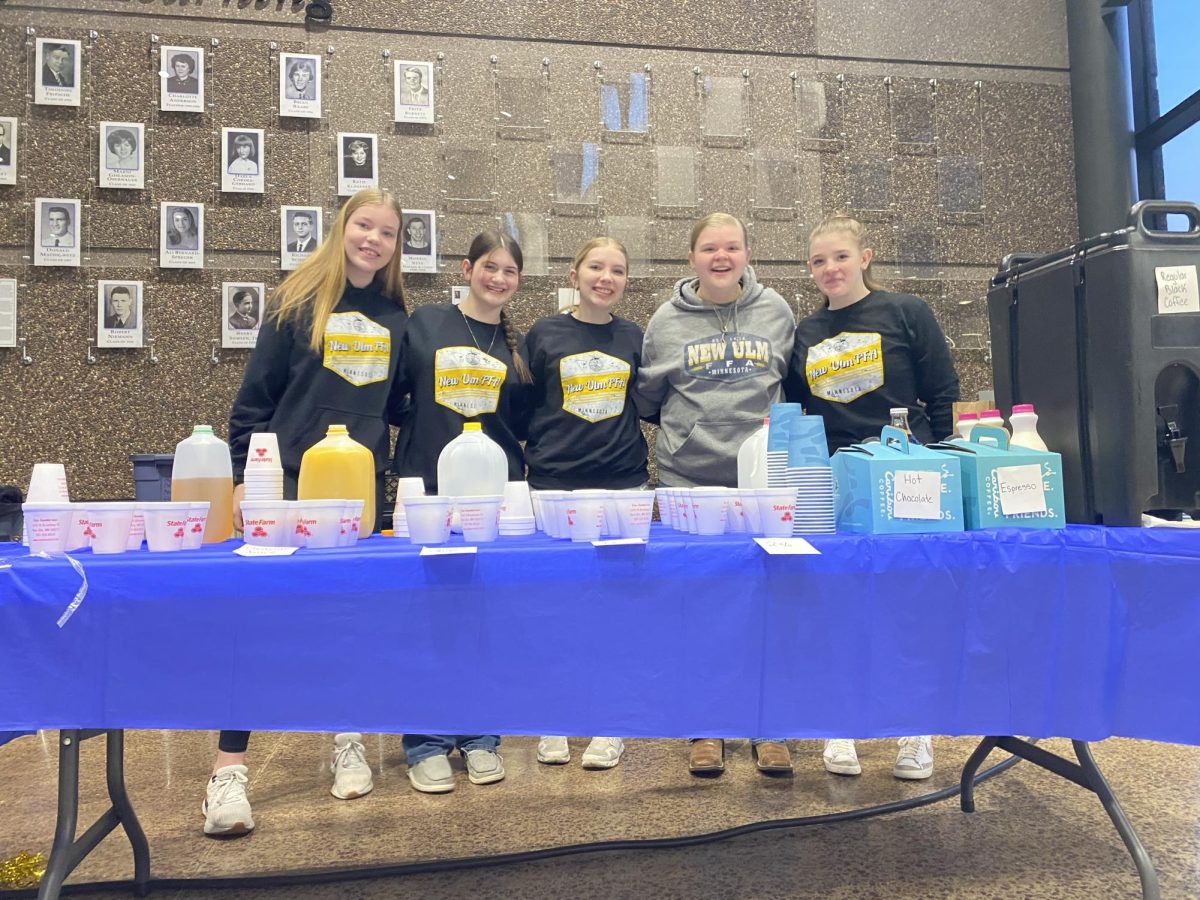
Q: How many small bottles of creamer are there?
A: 3